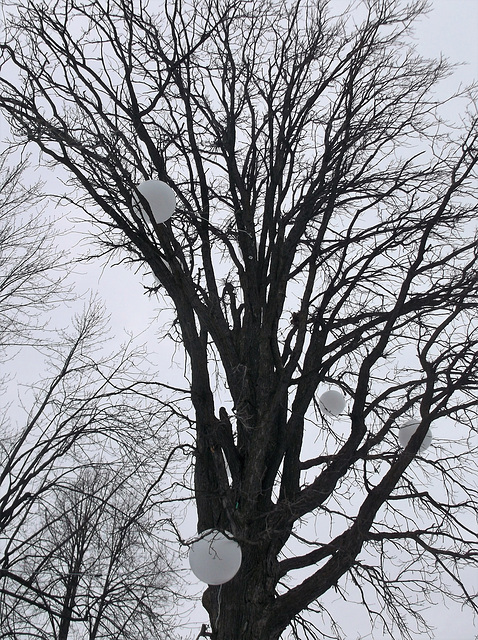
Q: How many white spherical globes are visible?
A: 4